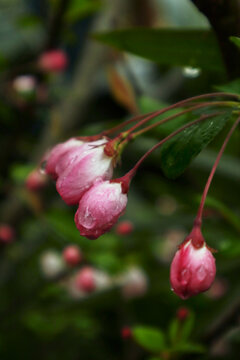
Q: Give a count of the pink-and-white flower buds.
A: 4